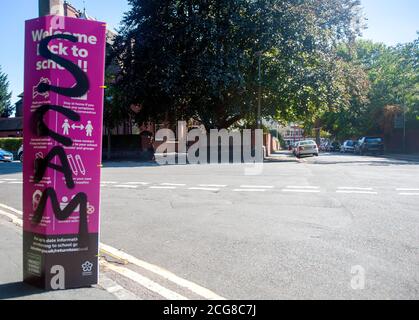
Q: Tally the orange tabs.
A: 4